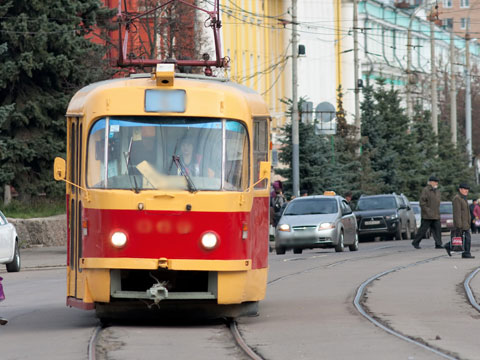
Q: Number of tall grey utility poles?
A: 6